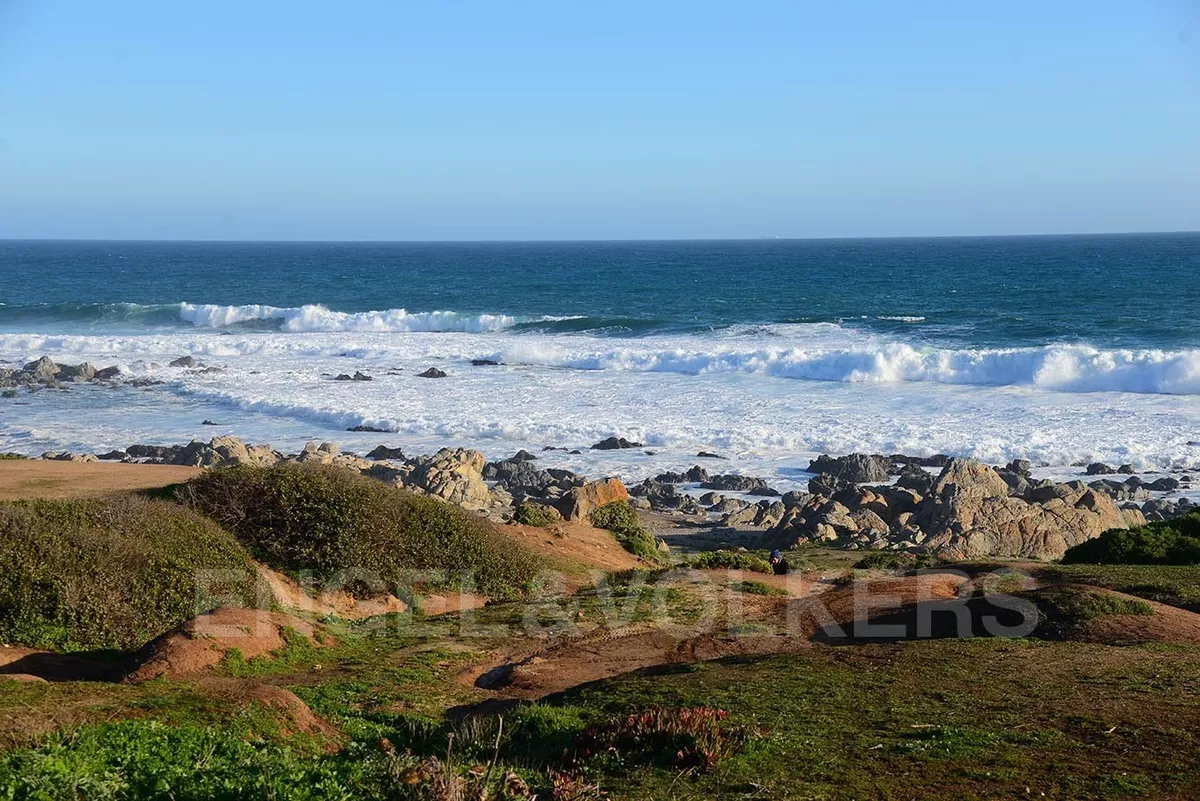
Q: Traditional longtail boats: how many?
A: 0